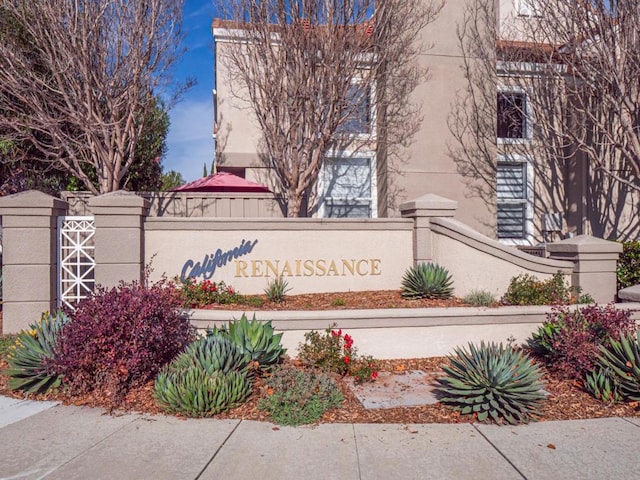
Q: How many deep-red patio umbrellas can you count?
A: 1